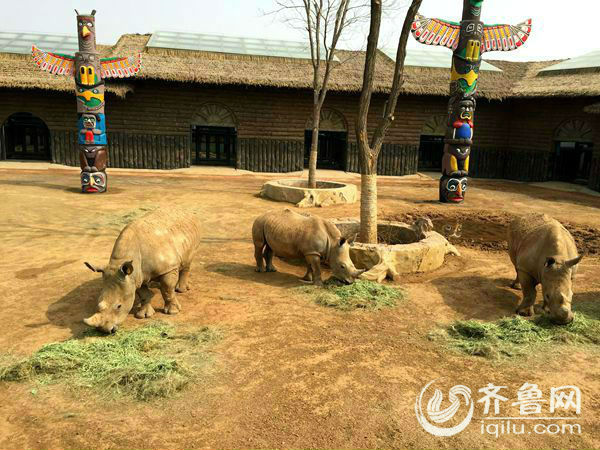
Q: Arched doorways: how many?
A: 5